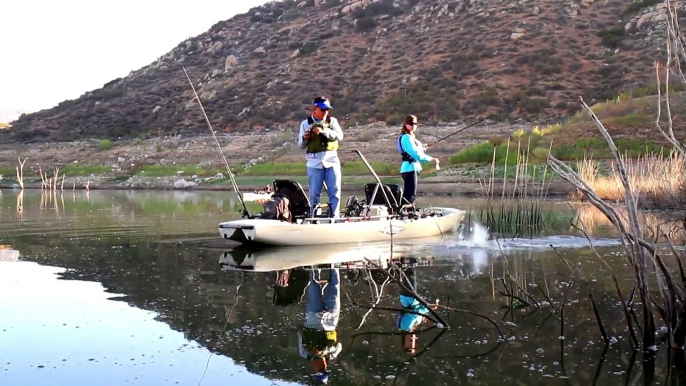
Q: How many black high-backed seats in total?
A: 2